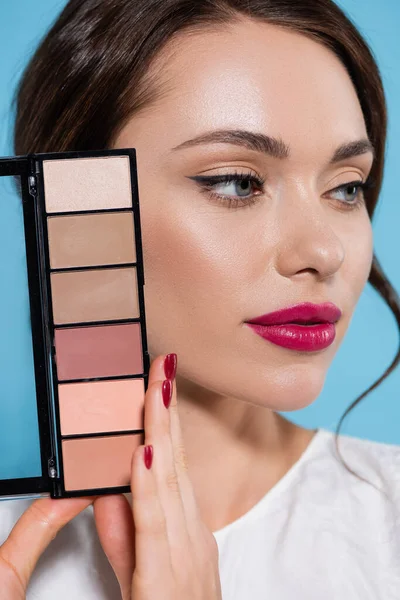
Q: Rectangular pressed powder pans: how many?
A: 6